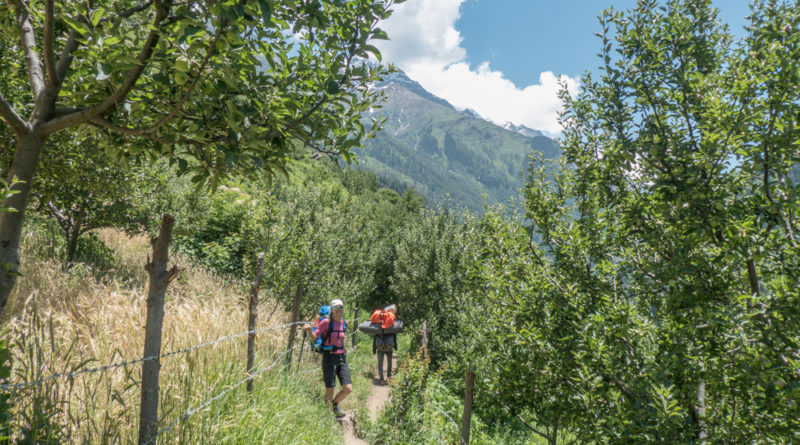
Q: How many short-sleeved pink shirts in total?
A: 1